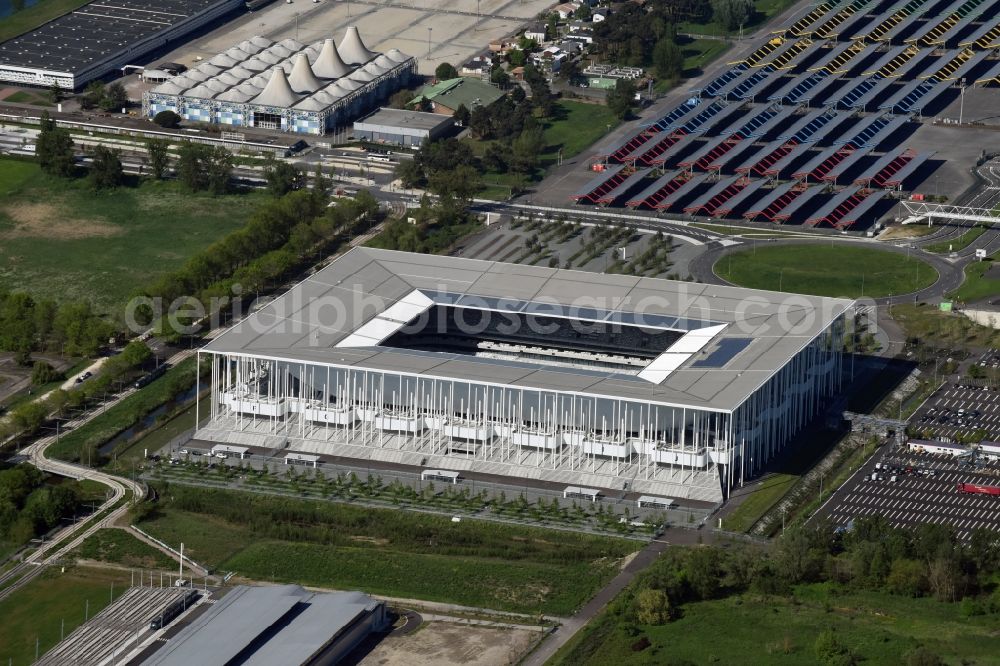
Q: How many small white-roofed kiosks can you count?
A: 5